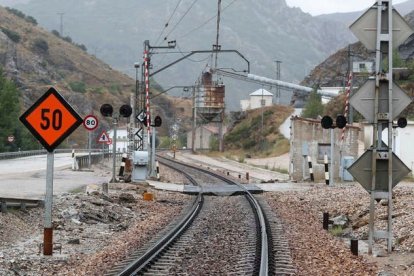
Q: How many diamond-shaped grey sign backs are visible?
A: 3